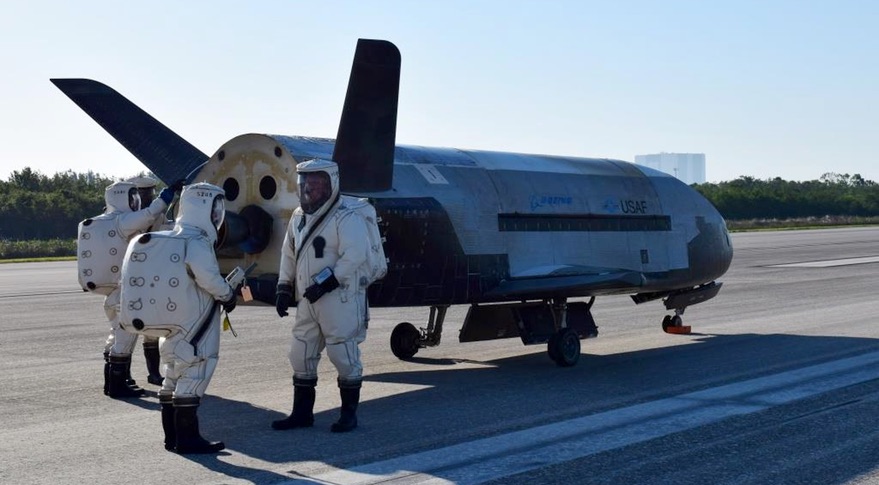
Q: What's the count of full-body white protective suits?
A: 4